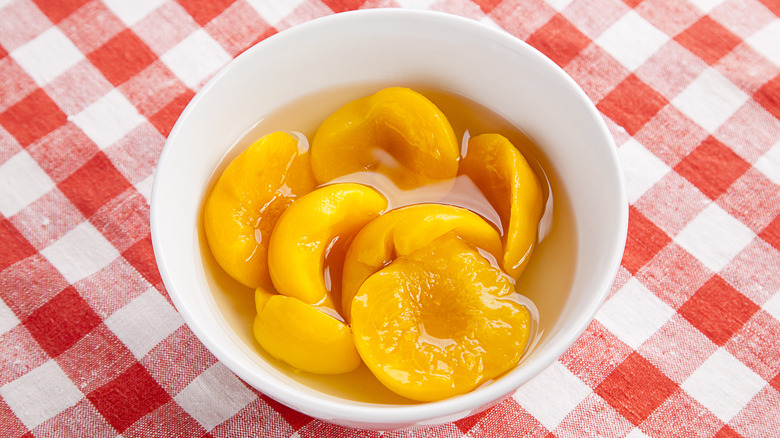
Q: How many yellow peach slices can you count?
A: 7